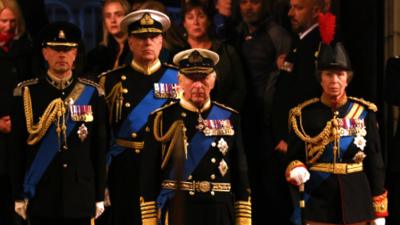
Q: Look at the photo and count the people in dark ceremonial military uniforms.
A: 4